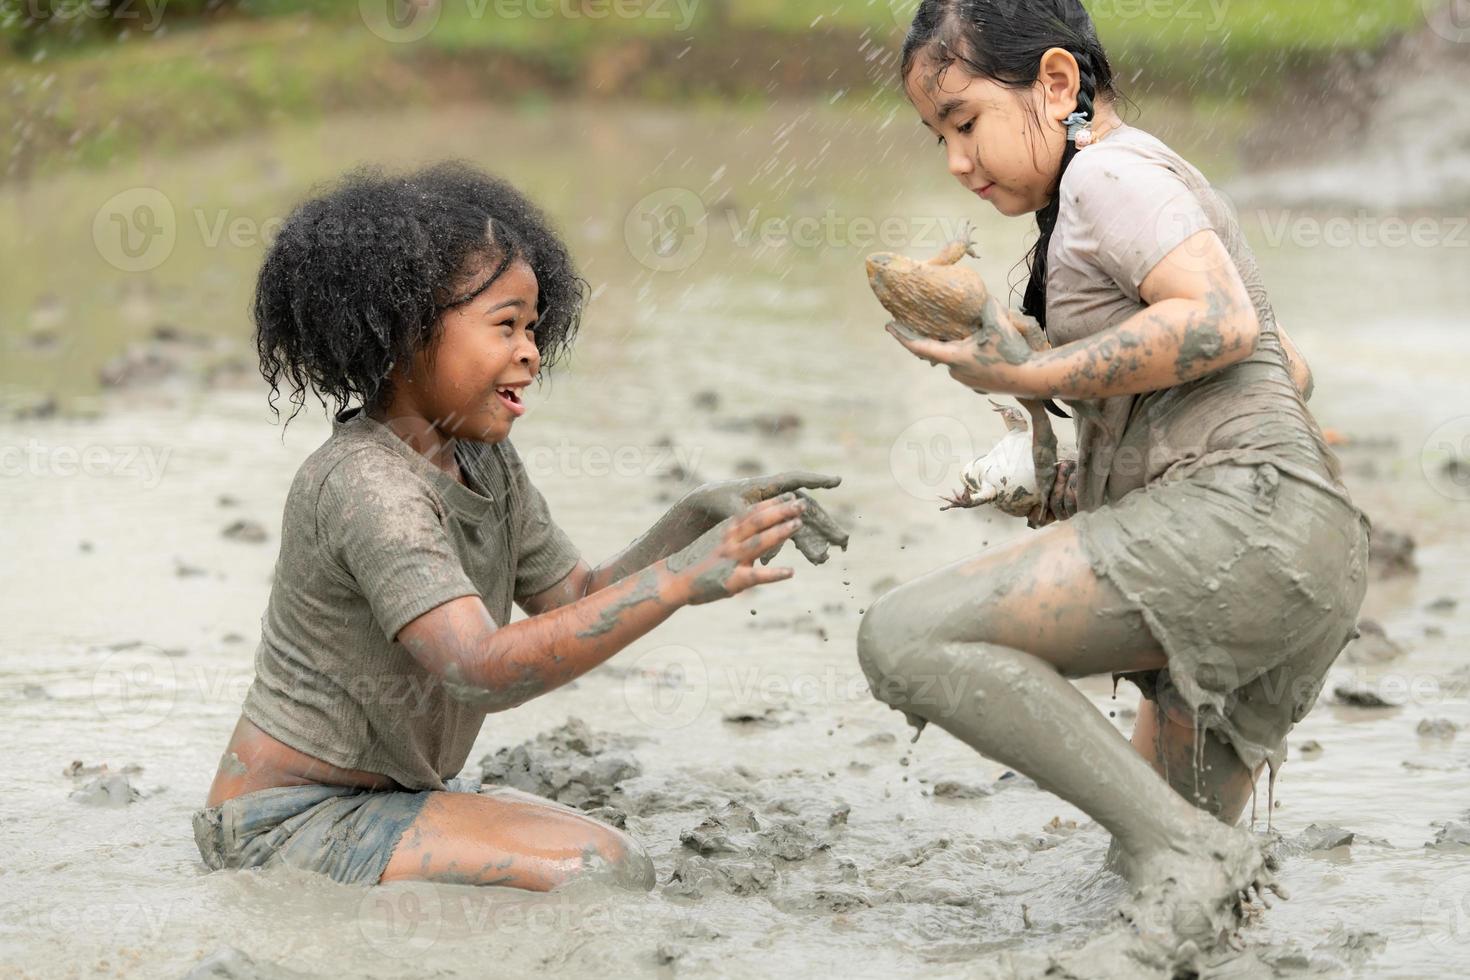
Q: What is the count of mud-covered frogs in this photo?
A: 2